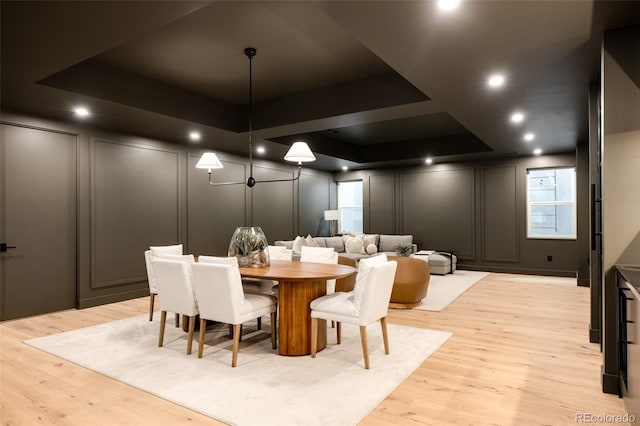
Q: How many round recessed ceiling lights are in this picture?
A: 10